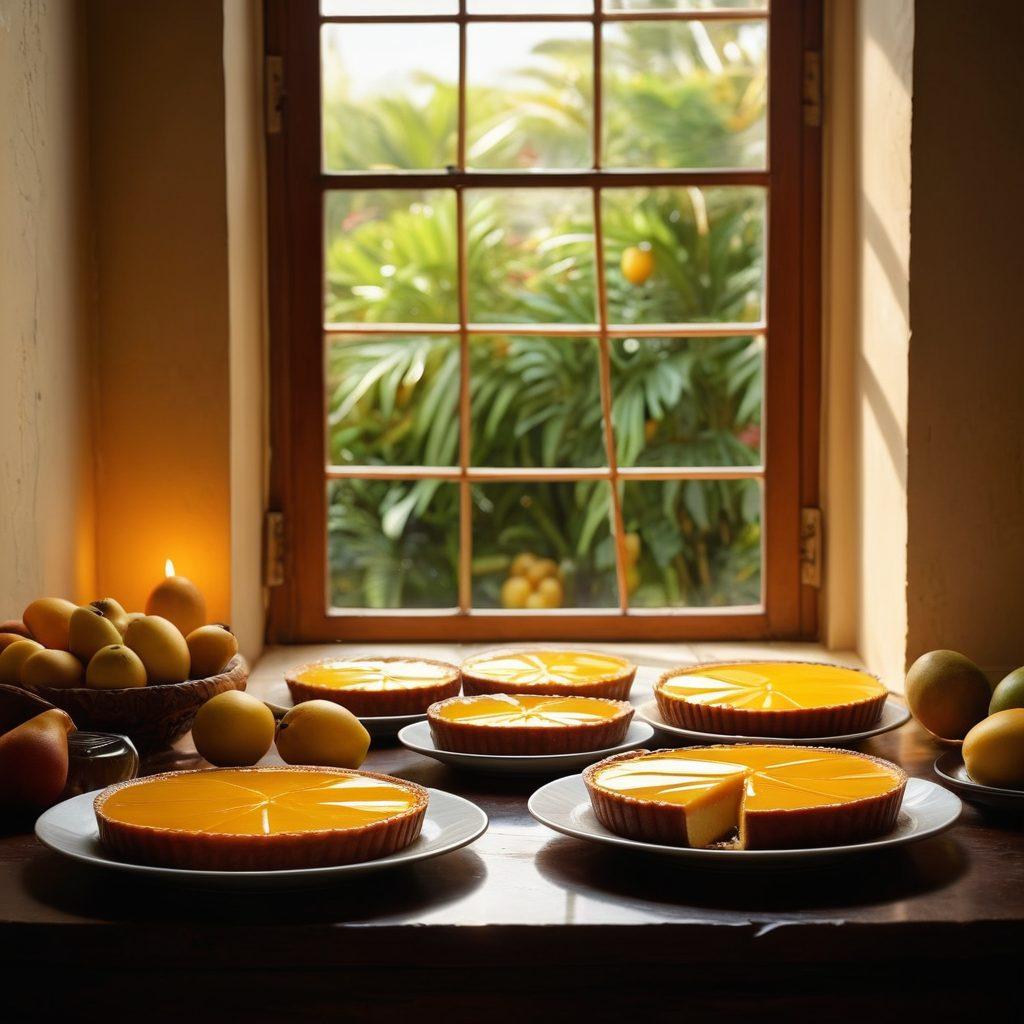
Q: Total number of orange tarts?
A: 6